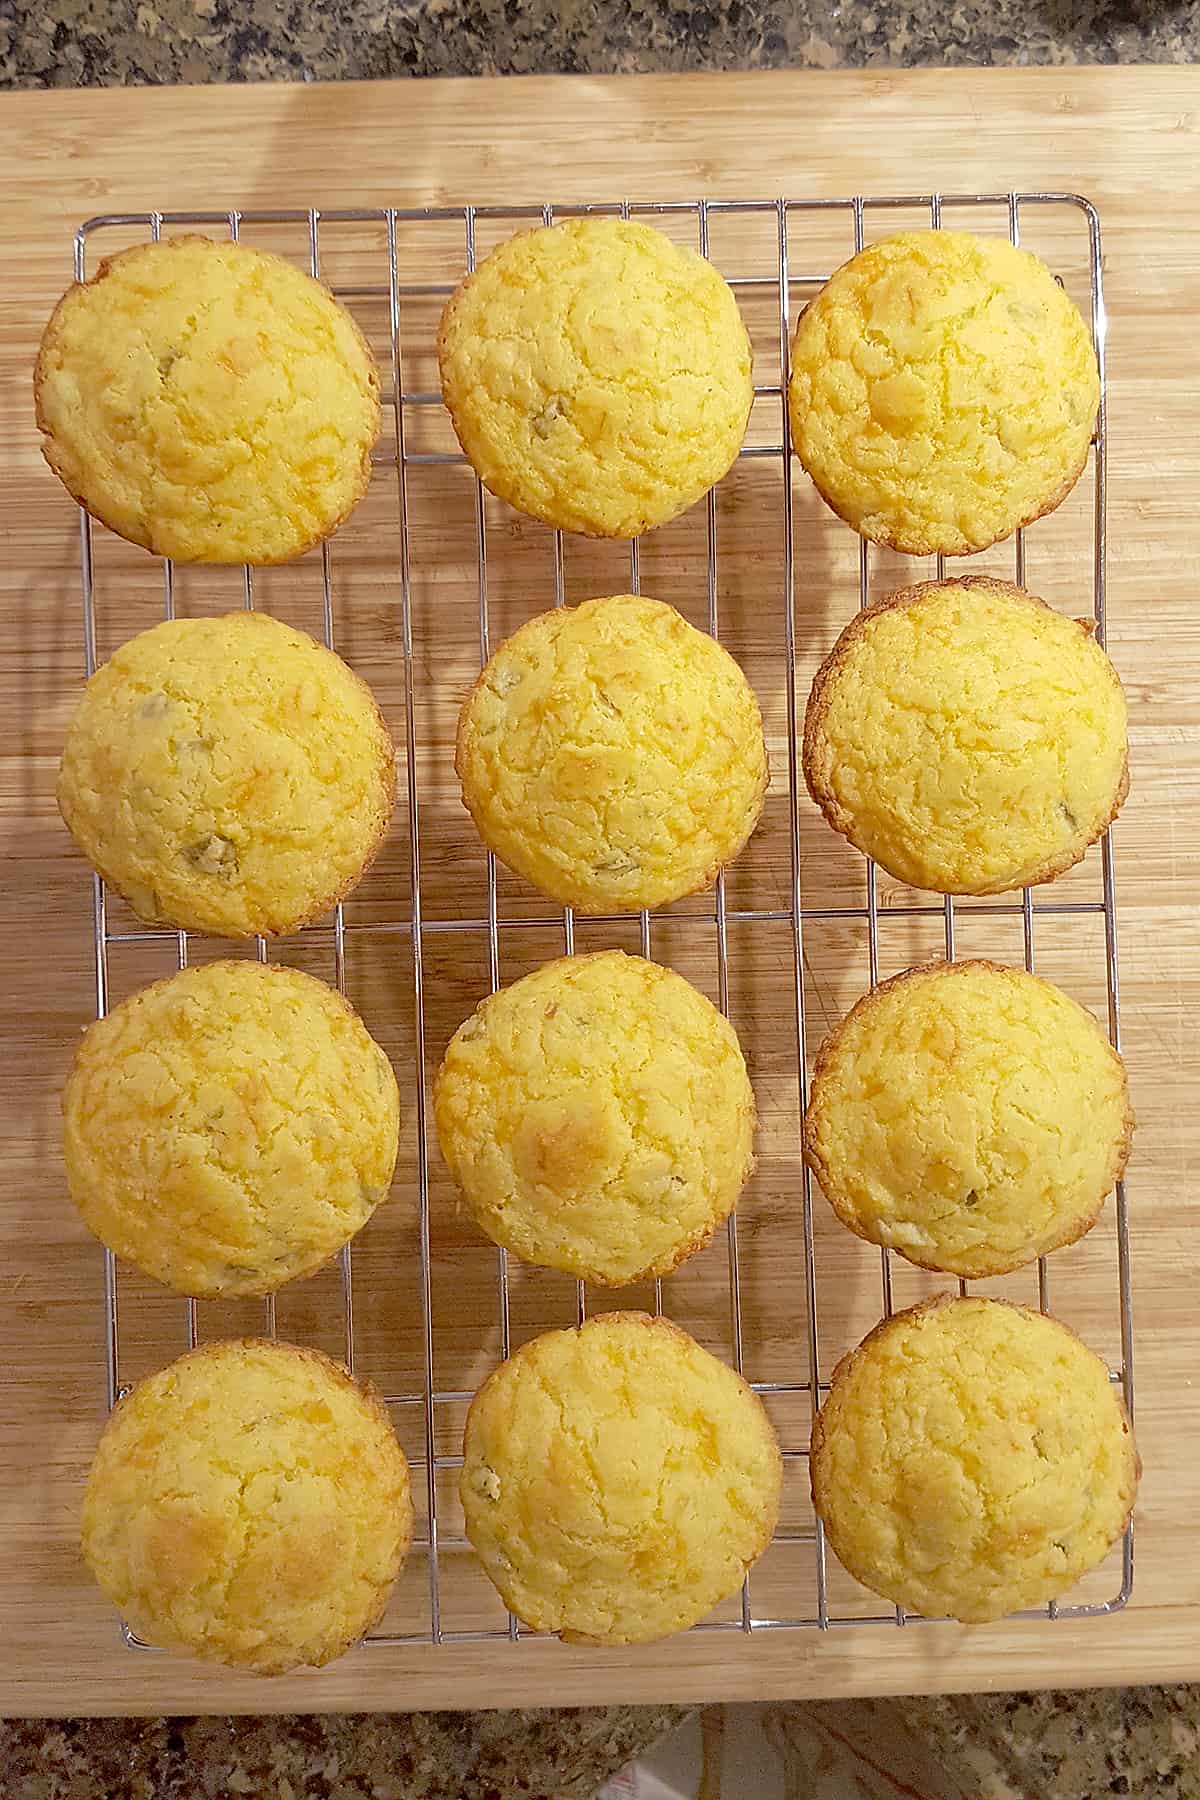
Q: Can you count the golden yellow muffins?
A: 12